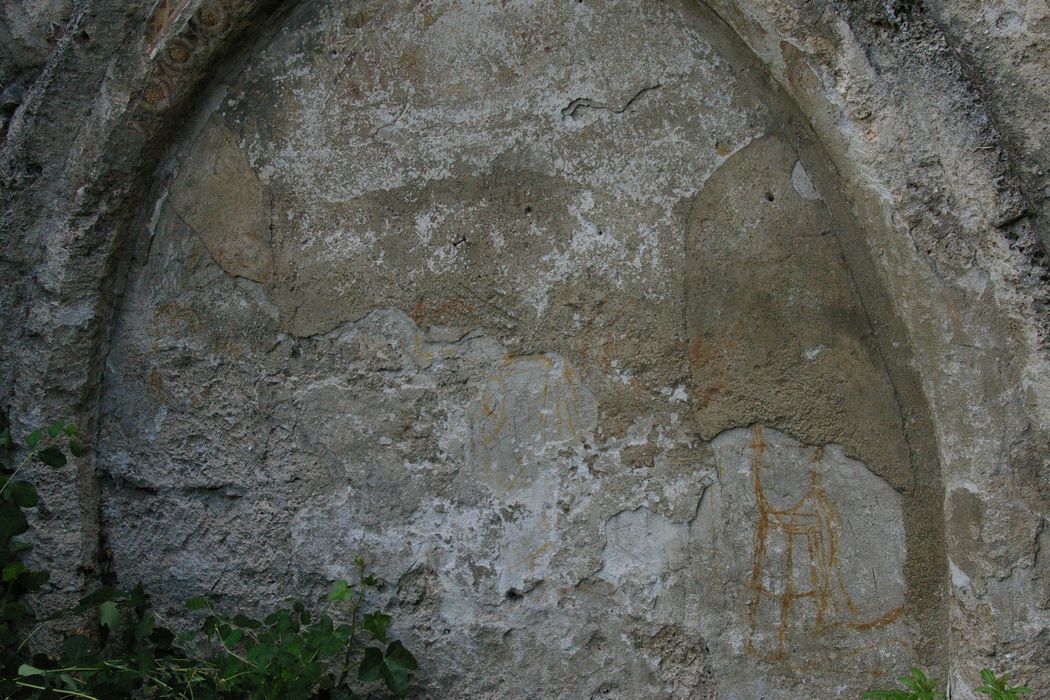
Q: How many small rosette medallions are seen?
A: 3